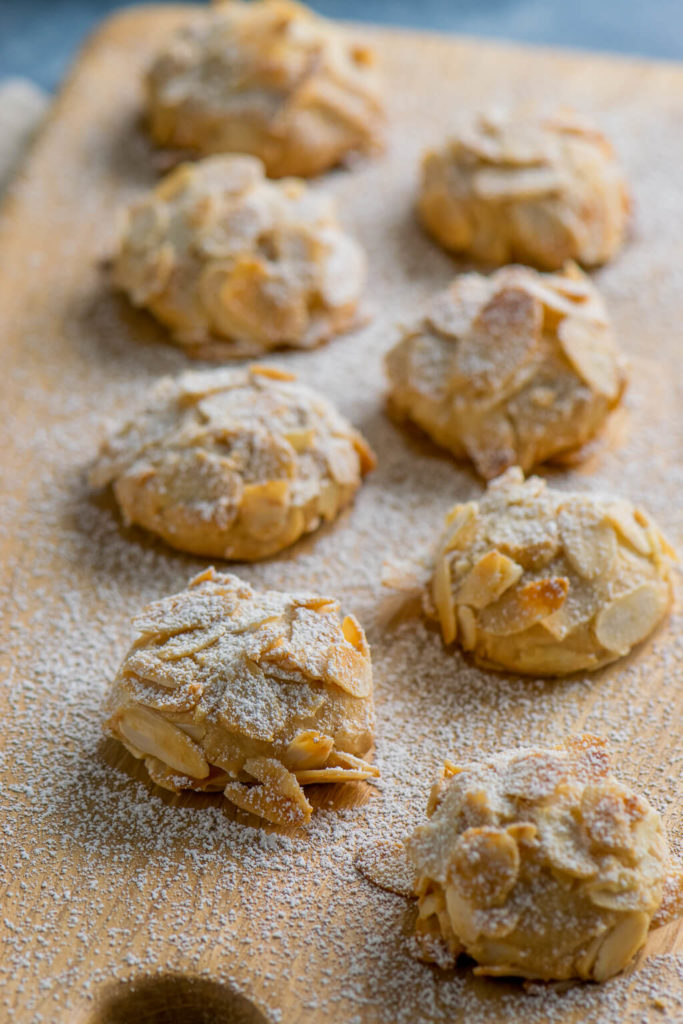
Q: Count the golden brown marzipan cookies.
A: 8